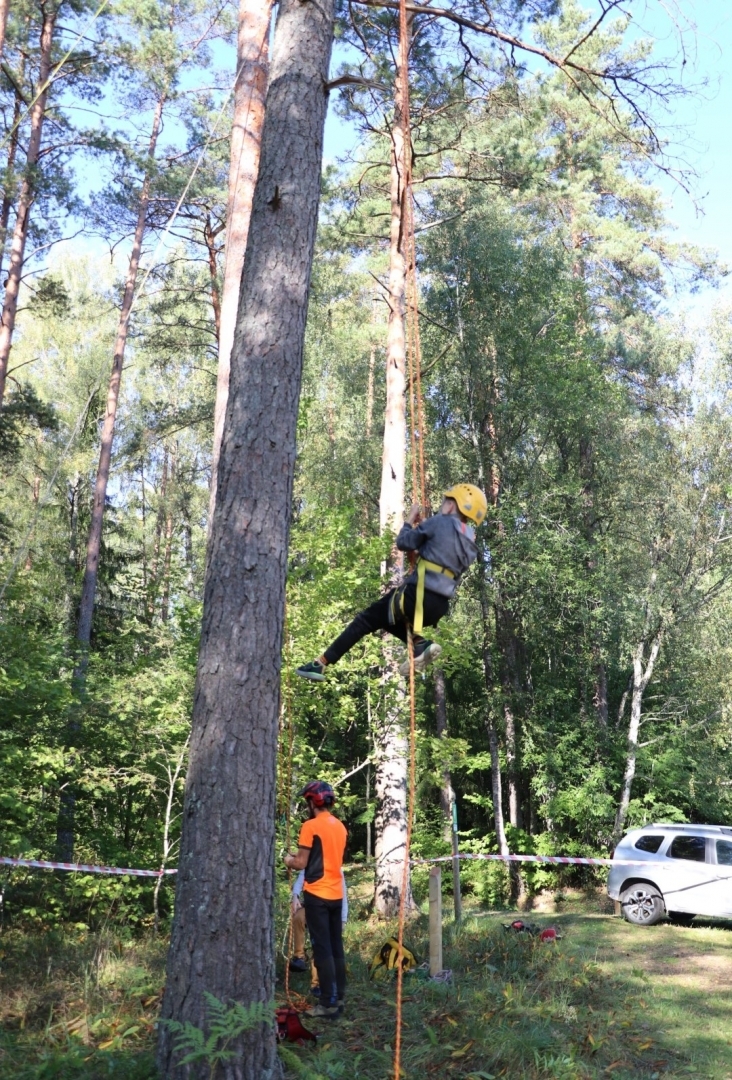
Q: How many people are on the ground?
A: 2